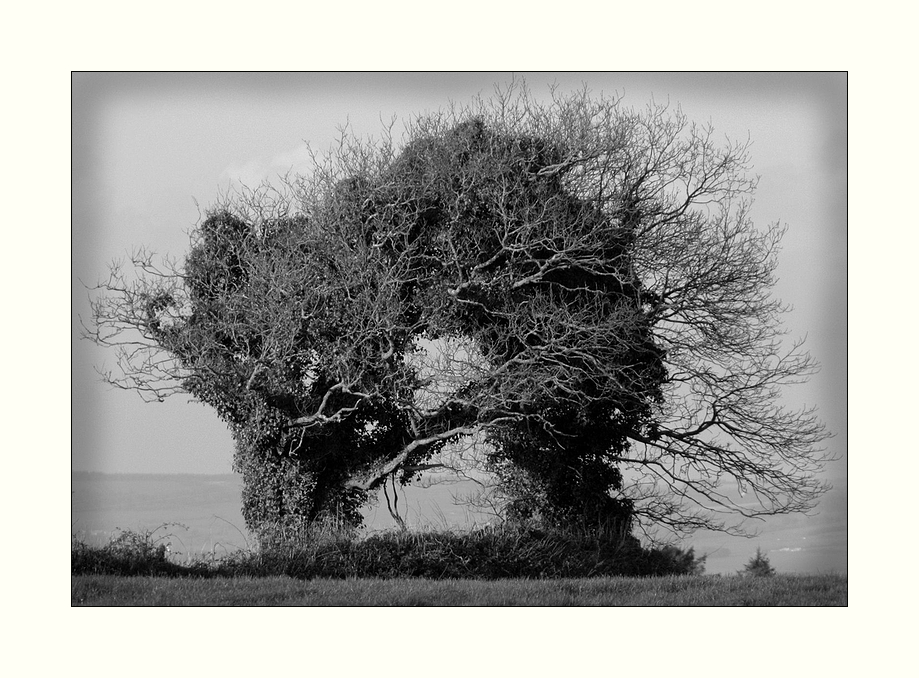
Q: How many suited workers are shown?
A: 0